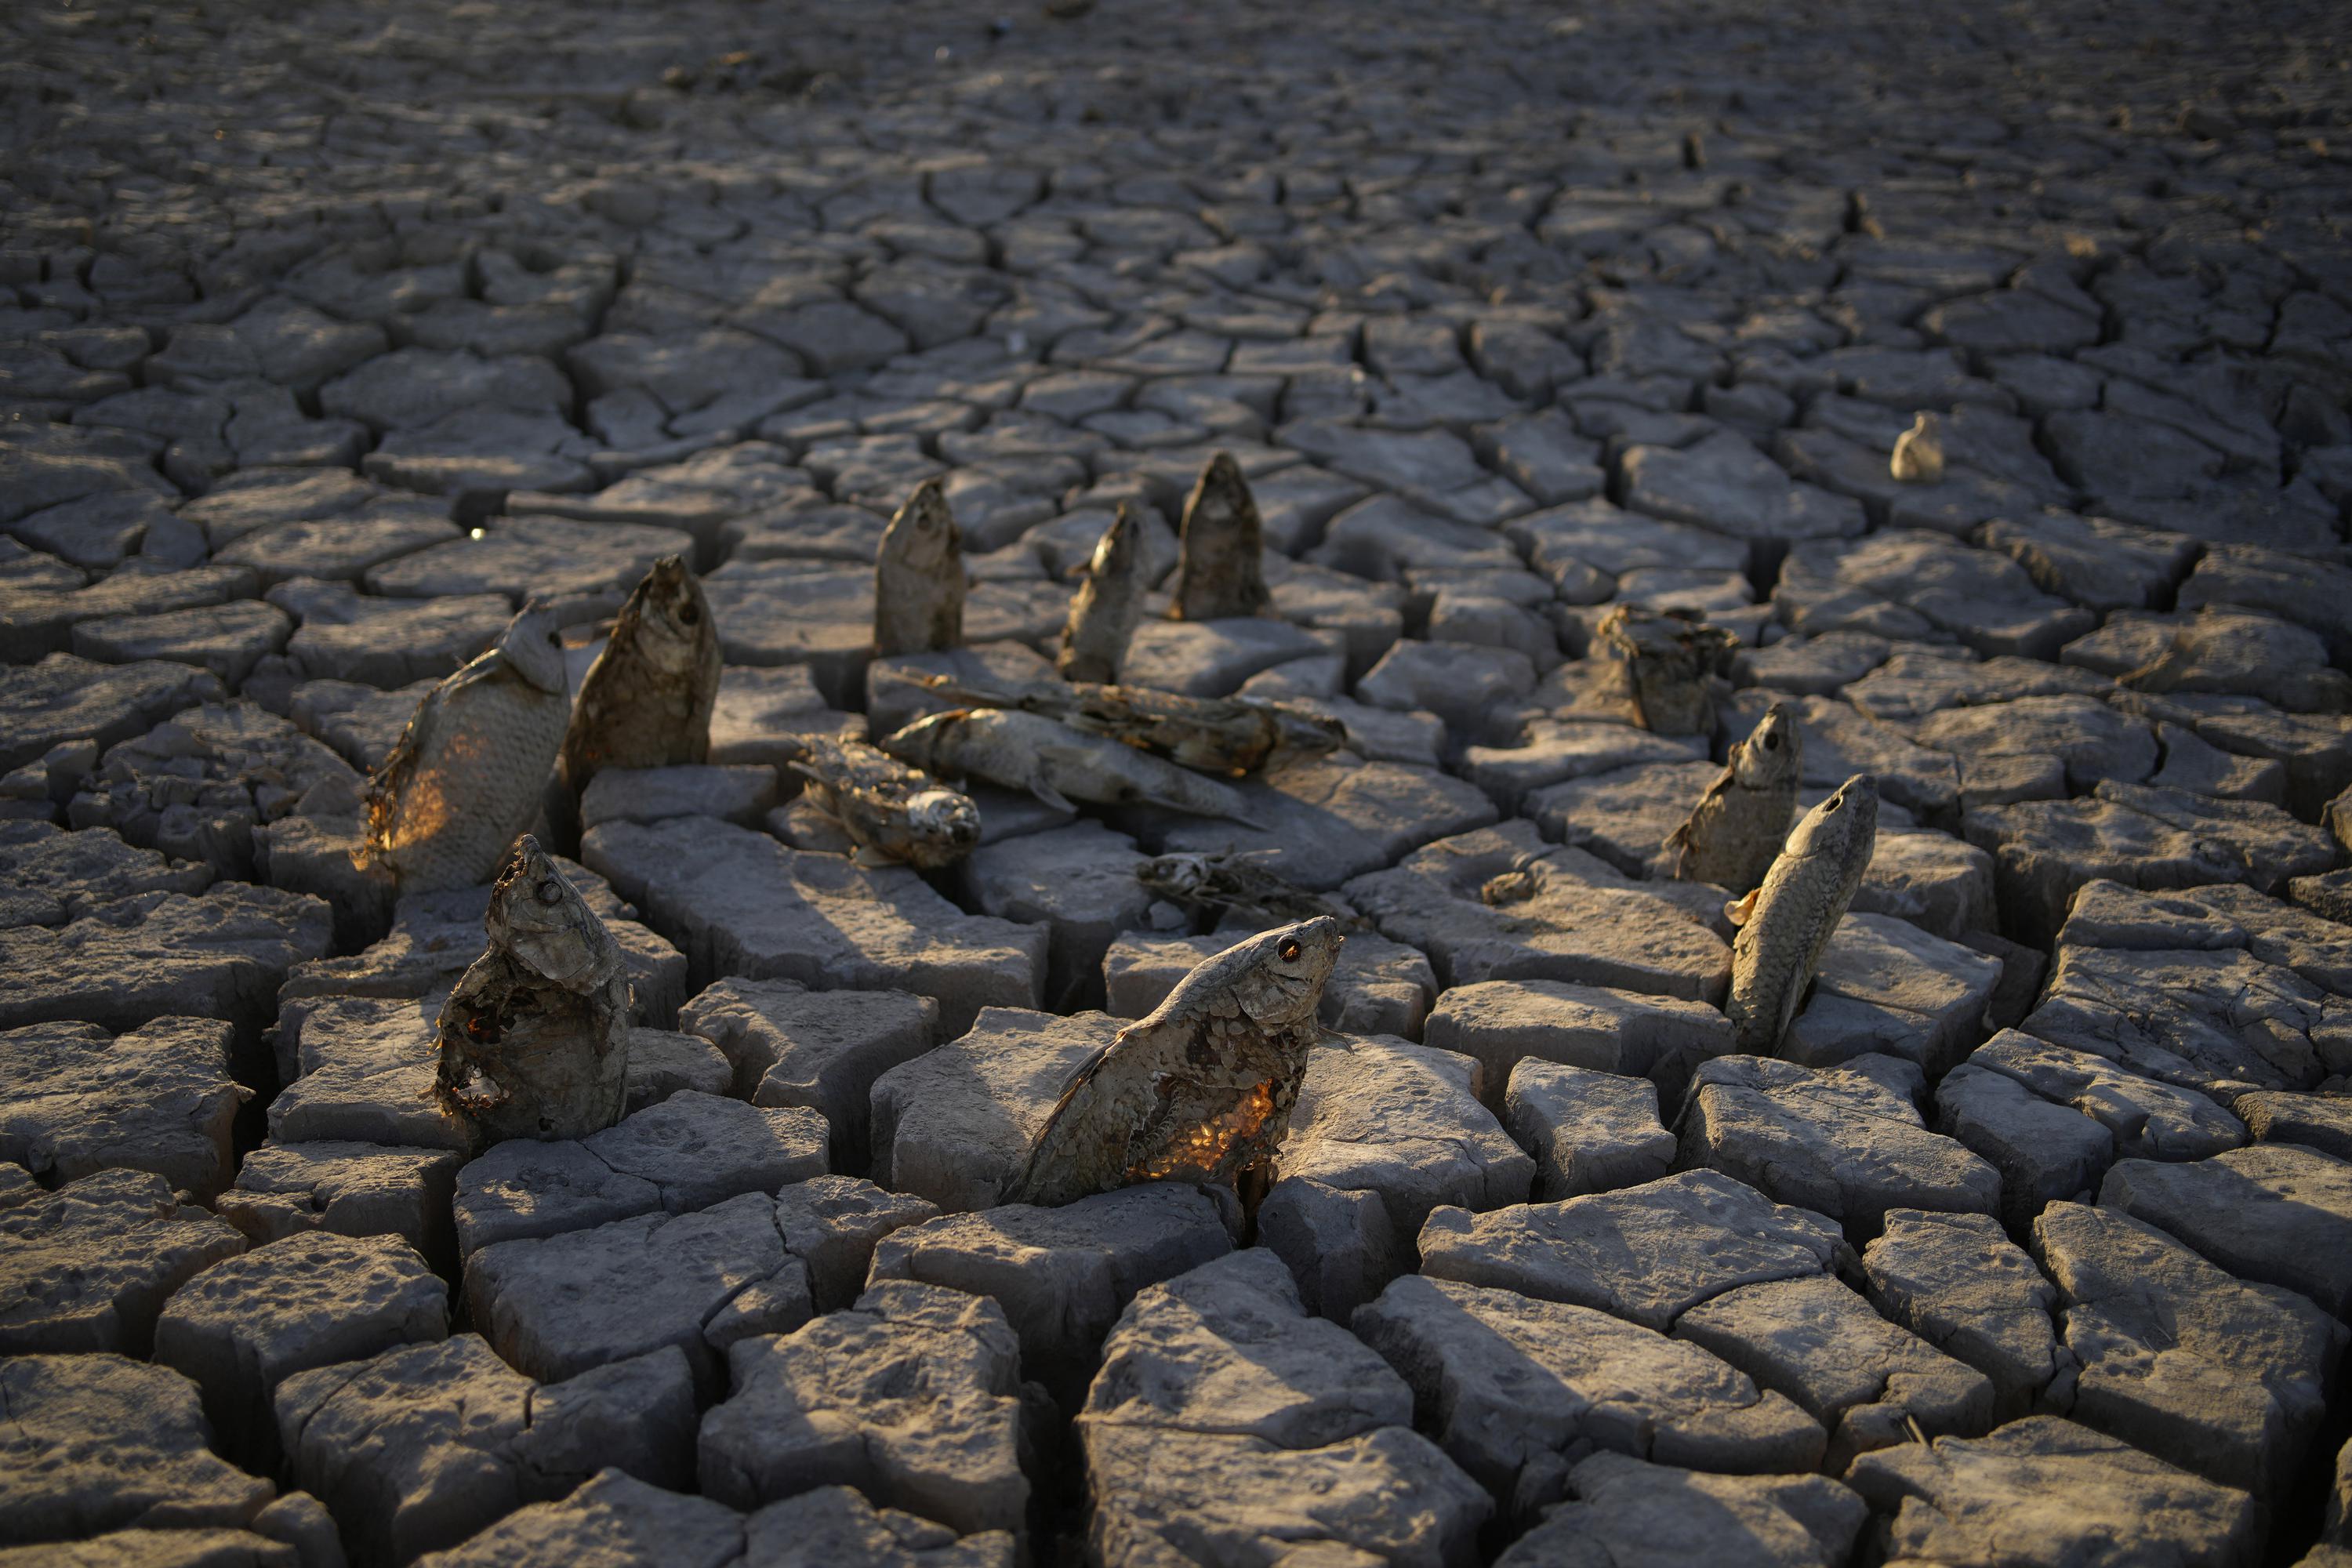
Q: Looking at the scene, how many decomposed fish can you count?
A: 14